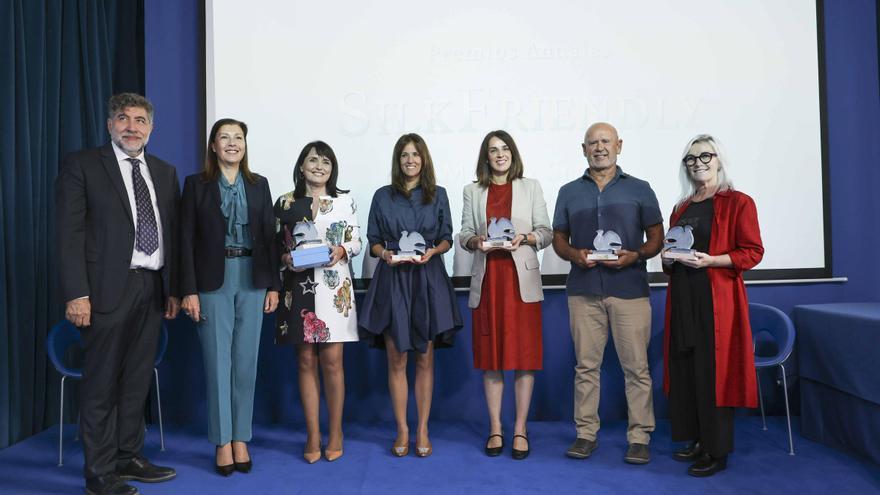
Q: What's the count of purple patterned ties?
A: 1